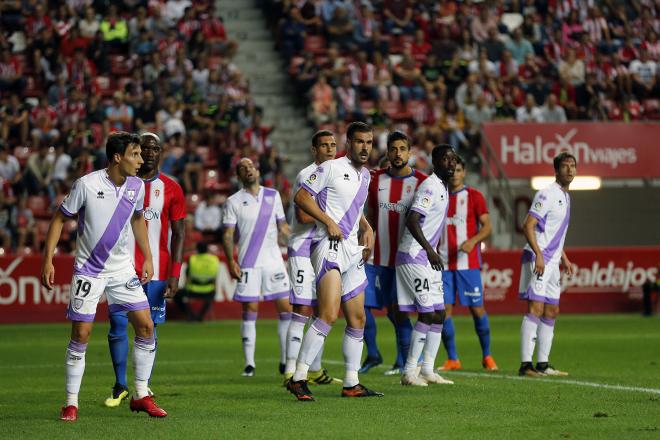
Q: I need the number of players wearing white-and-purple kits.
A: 6